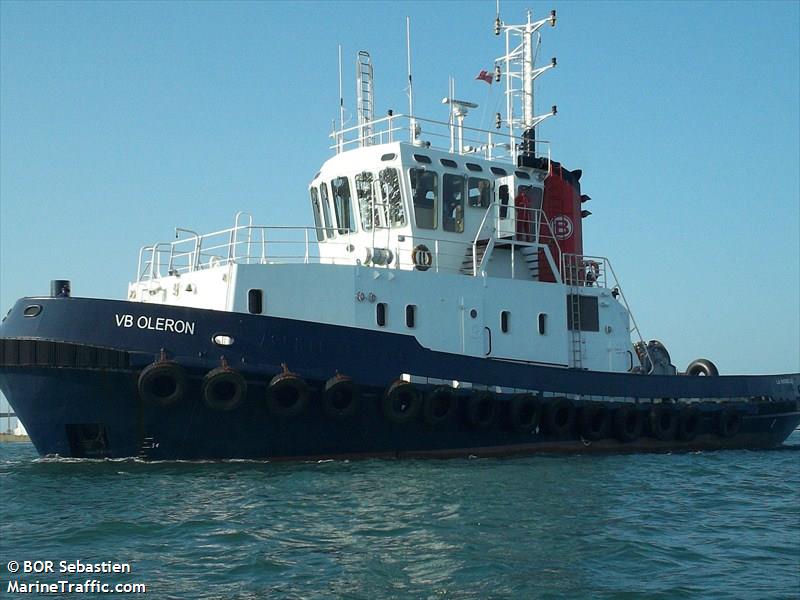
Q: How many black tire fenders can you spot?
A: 14